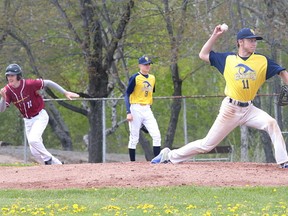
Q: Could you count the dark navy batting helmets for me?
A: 1